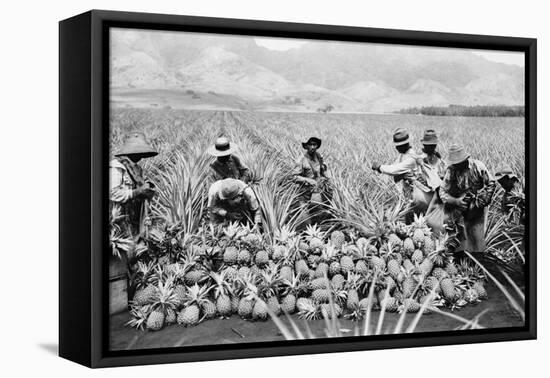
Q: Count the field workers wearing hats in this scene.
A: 8